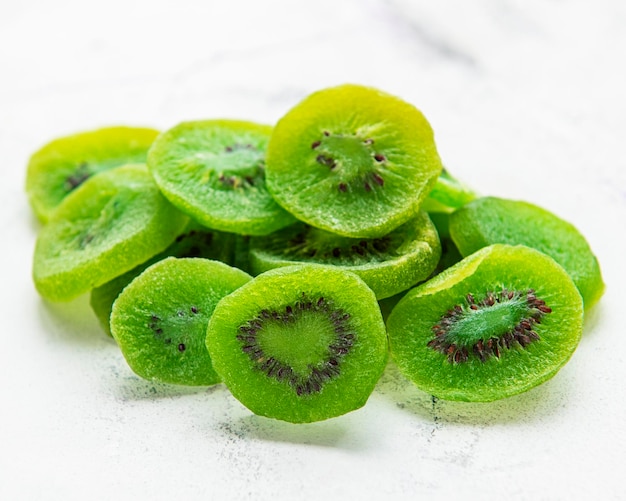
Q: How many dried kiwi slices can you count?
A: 11